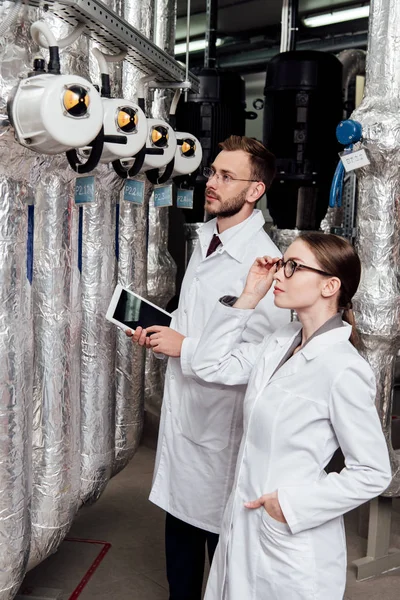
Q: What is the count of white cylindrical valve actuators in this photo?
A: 4